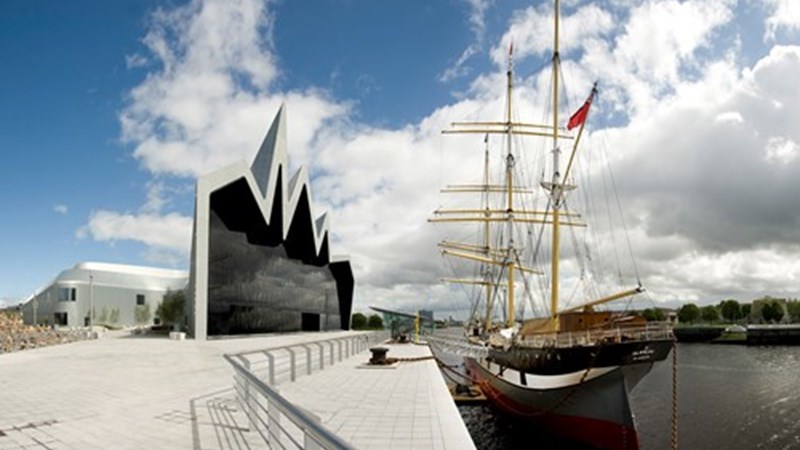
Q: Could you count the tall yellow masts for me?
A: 3